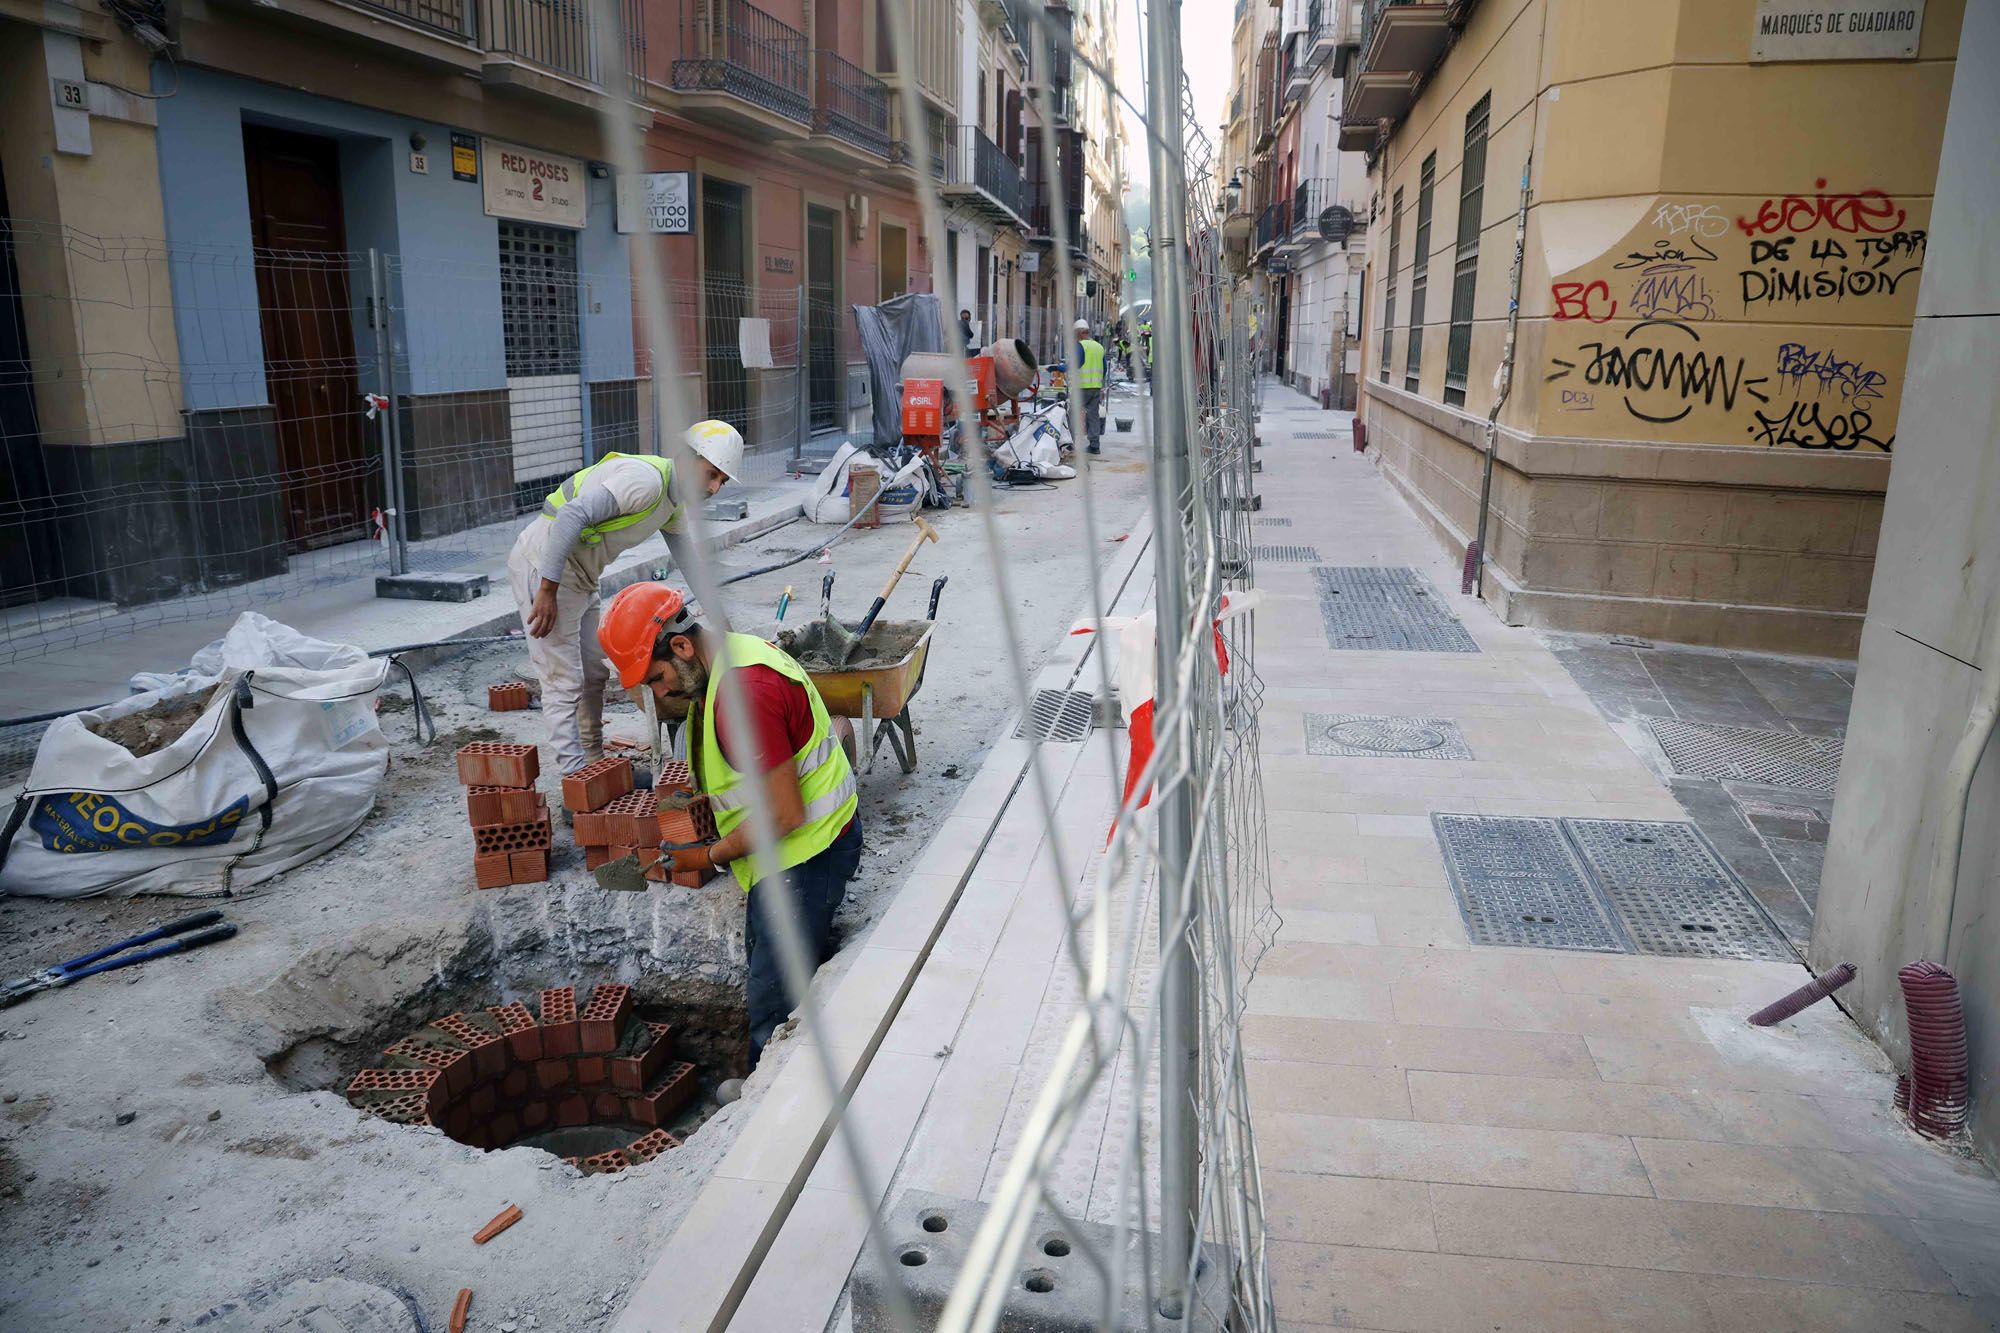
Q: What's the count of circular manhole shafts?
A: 1